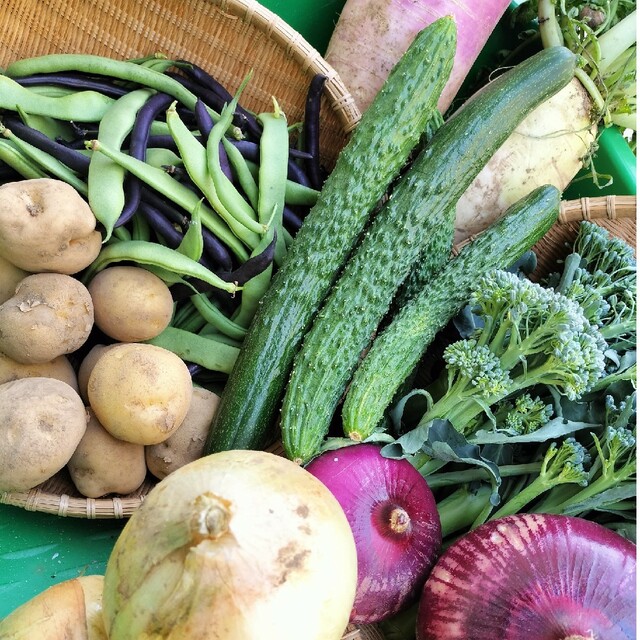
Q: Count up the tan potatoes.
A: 10